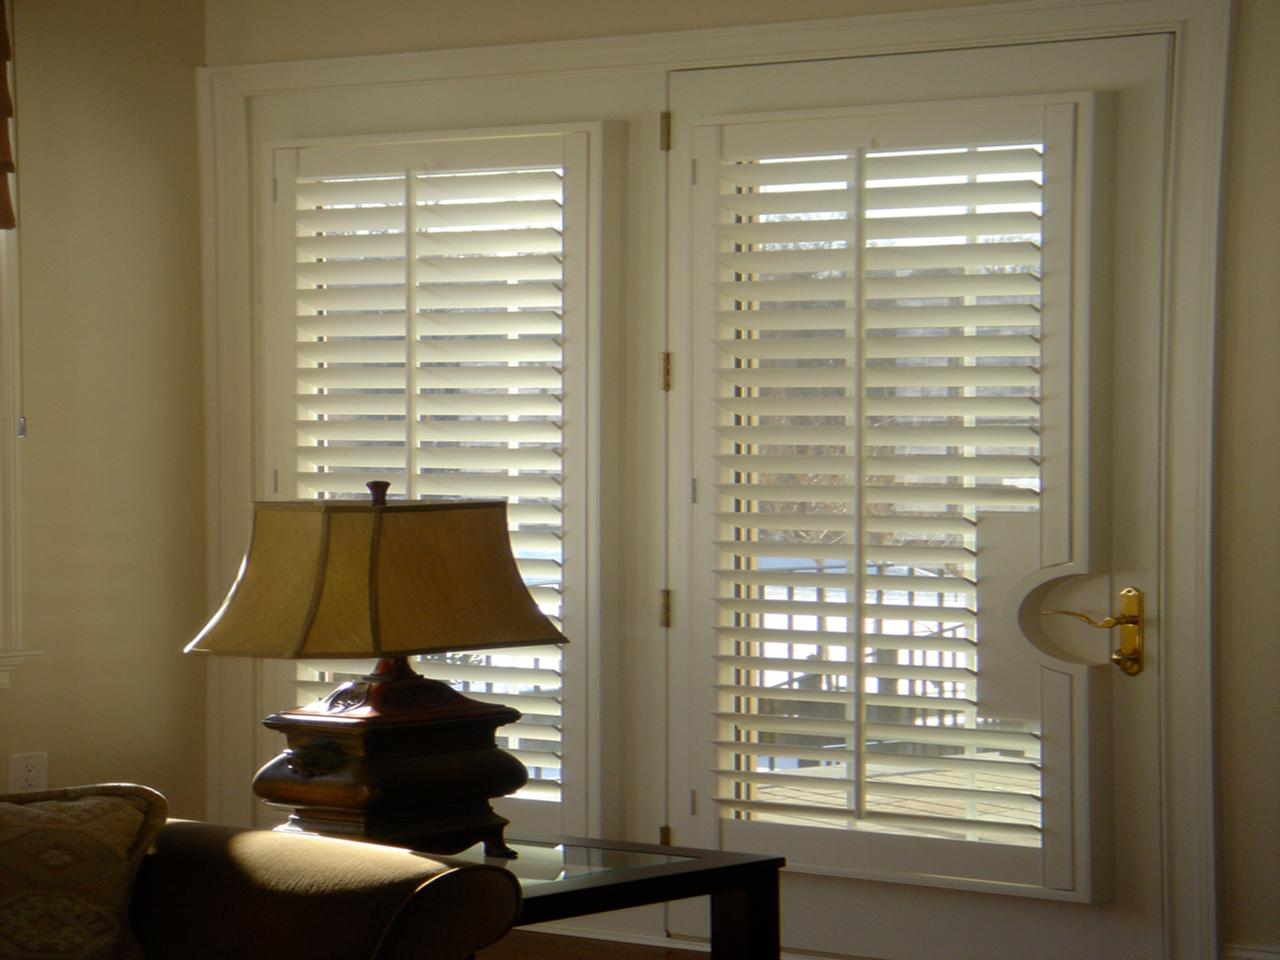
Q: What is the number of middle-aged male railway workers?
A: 0